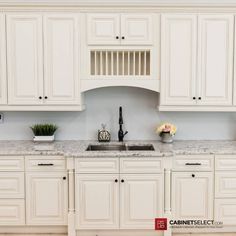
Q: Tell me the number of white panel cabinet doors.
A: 10